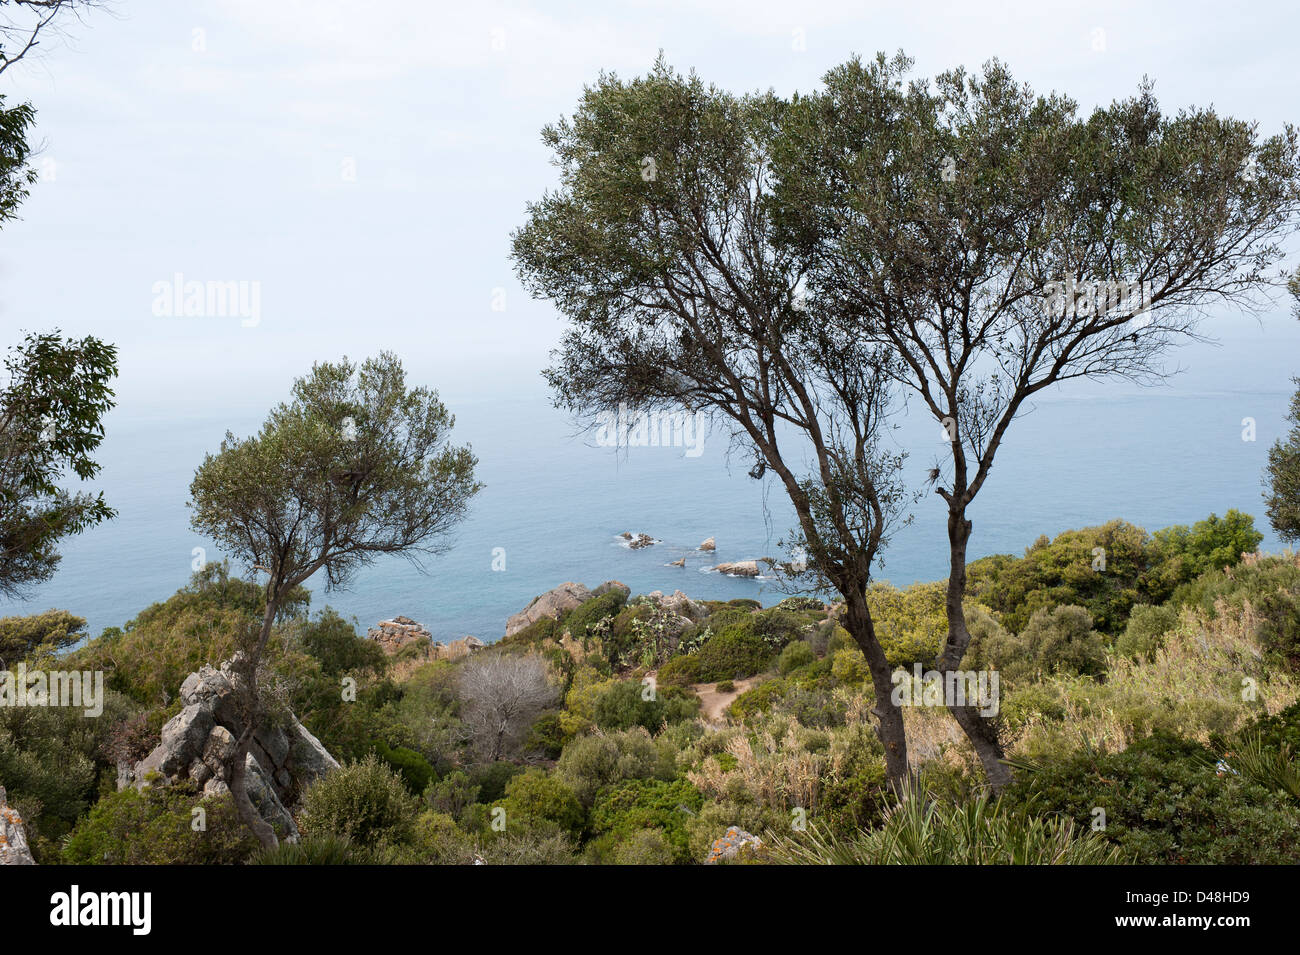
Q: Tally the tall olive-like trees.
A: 3